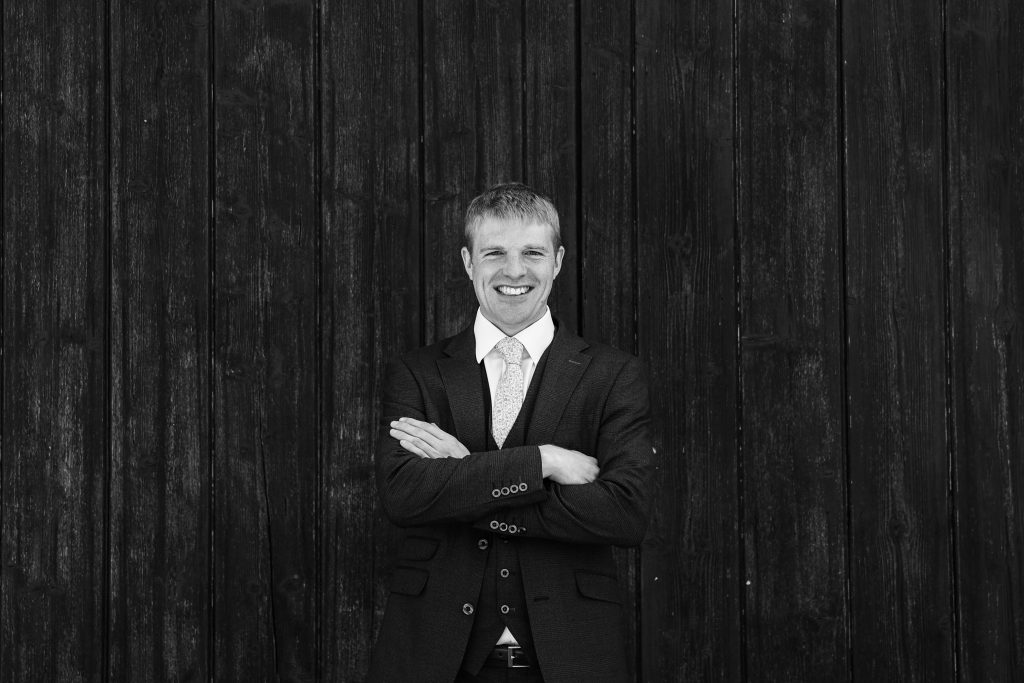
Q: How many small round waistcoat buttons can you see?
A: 2